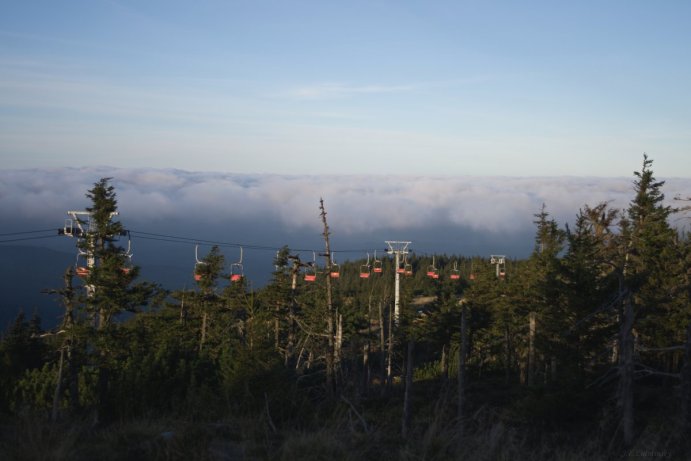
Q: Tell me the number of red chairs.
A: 15